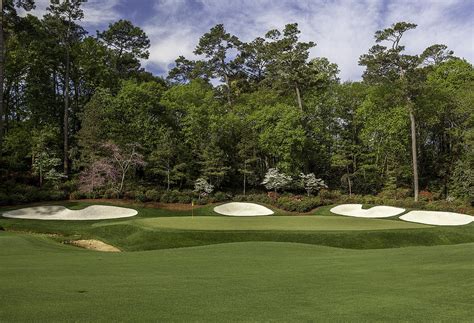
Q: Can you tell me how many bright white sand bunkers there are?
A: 4